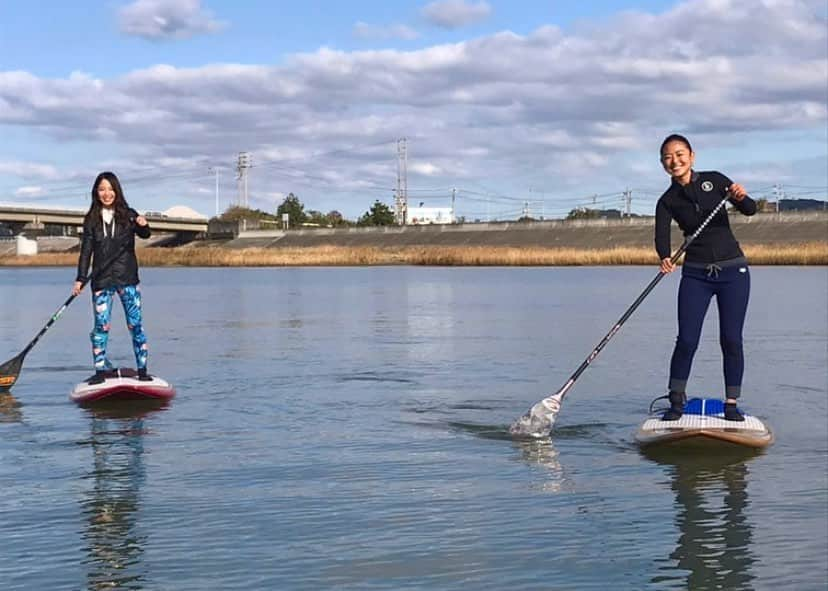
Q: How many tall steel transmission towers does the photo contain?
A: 2